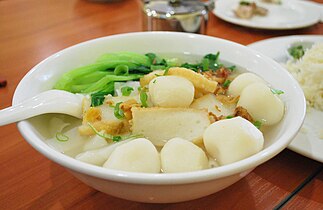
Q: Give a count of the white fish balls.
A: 6